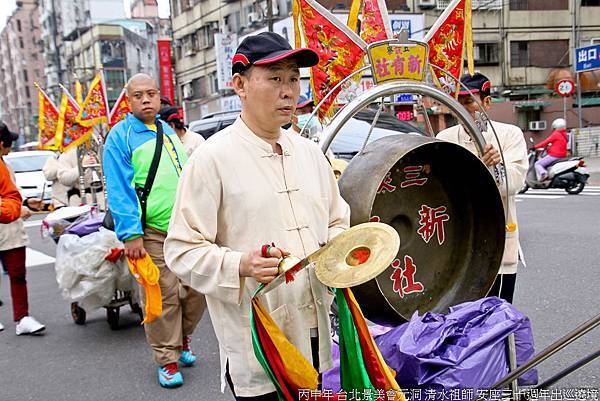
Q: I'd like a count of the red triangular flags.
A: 7